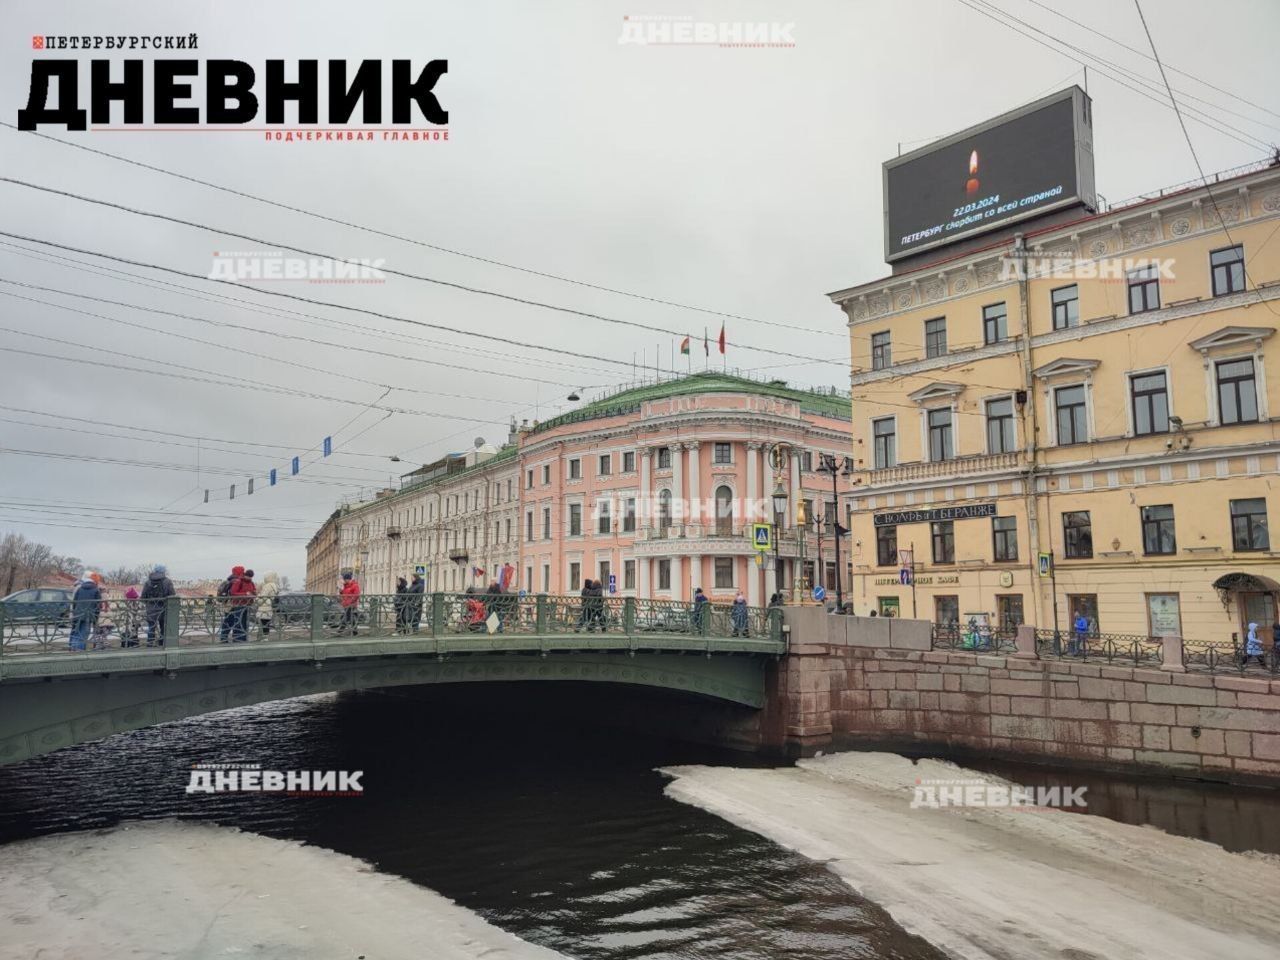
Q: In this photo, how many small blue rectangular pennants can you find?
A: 3